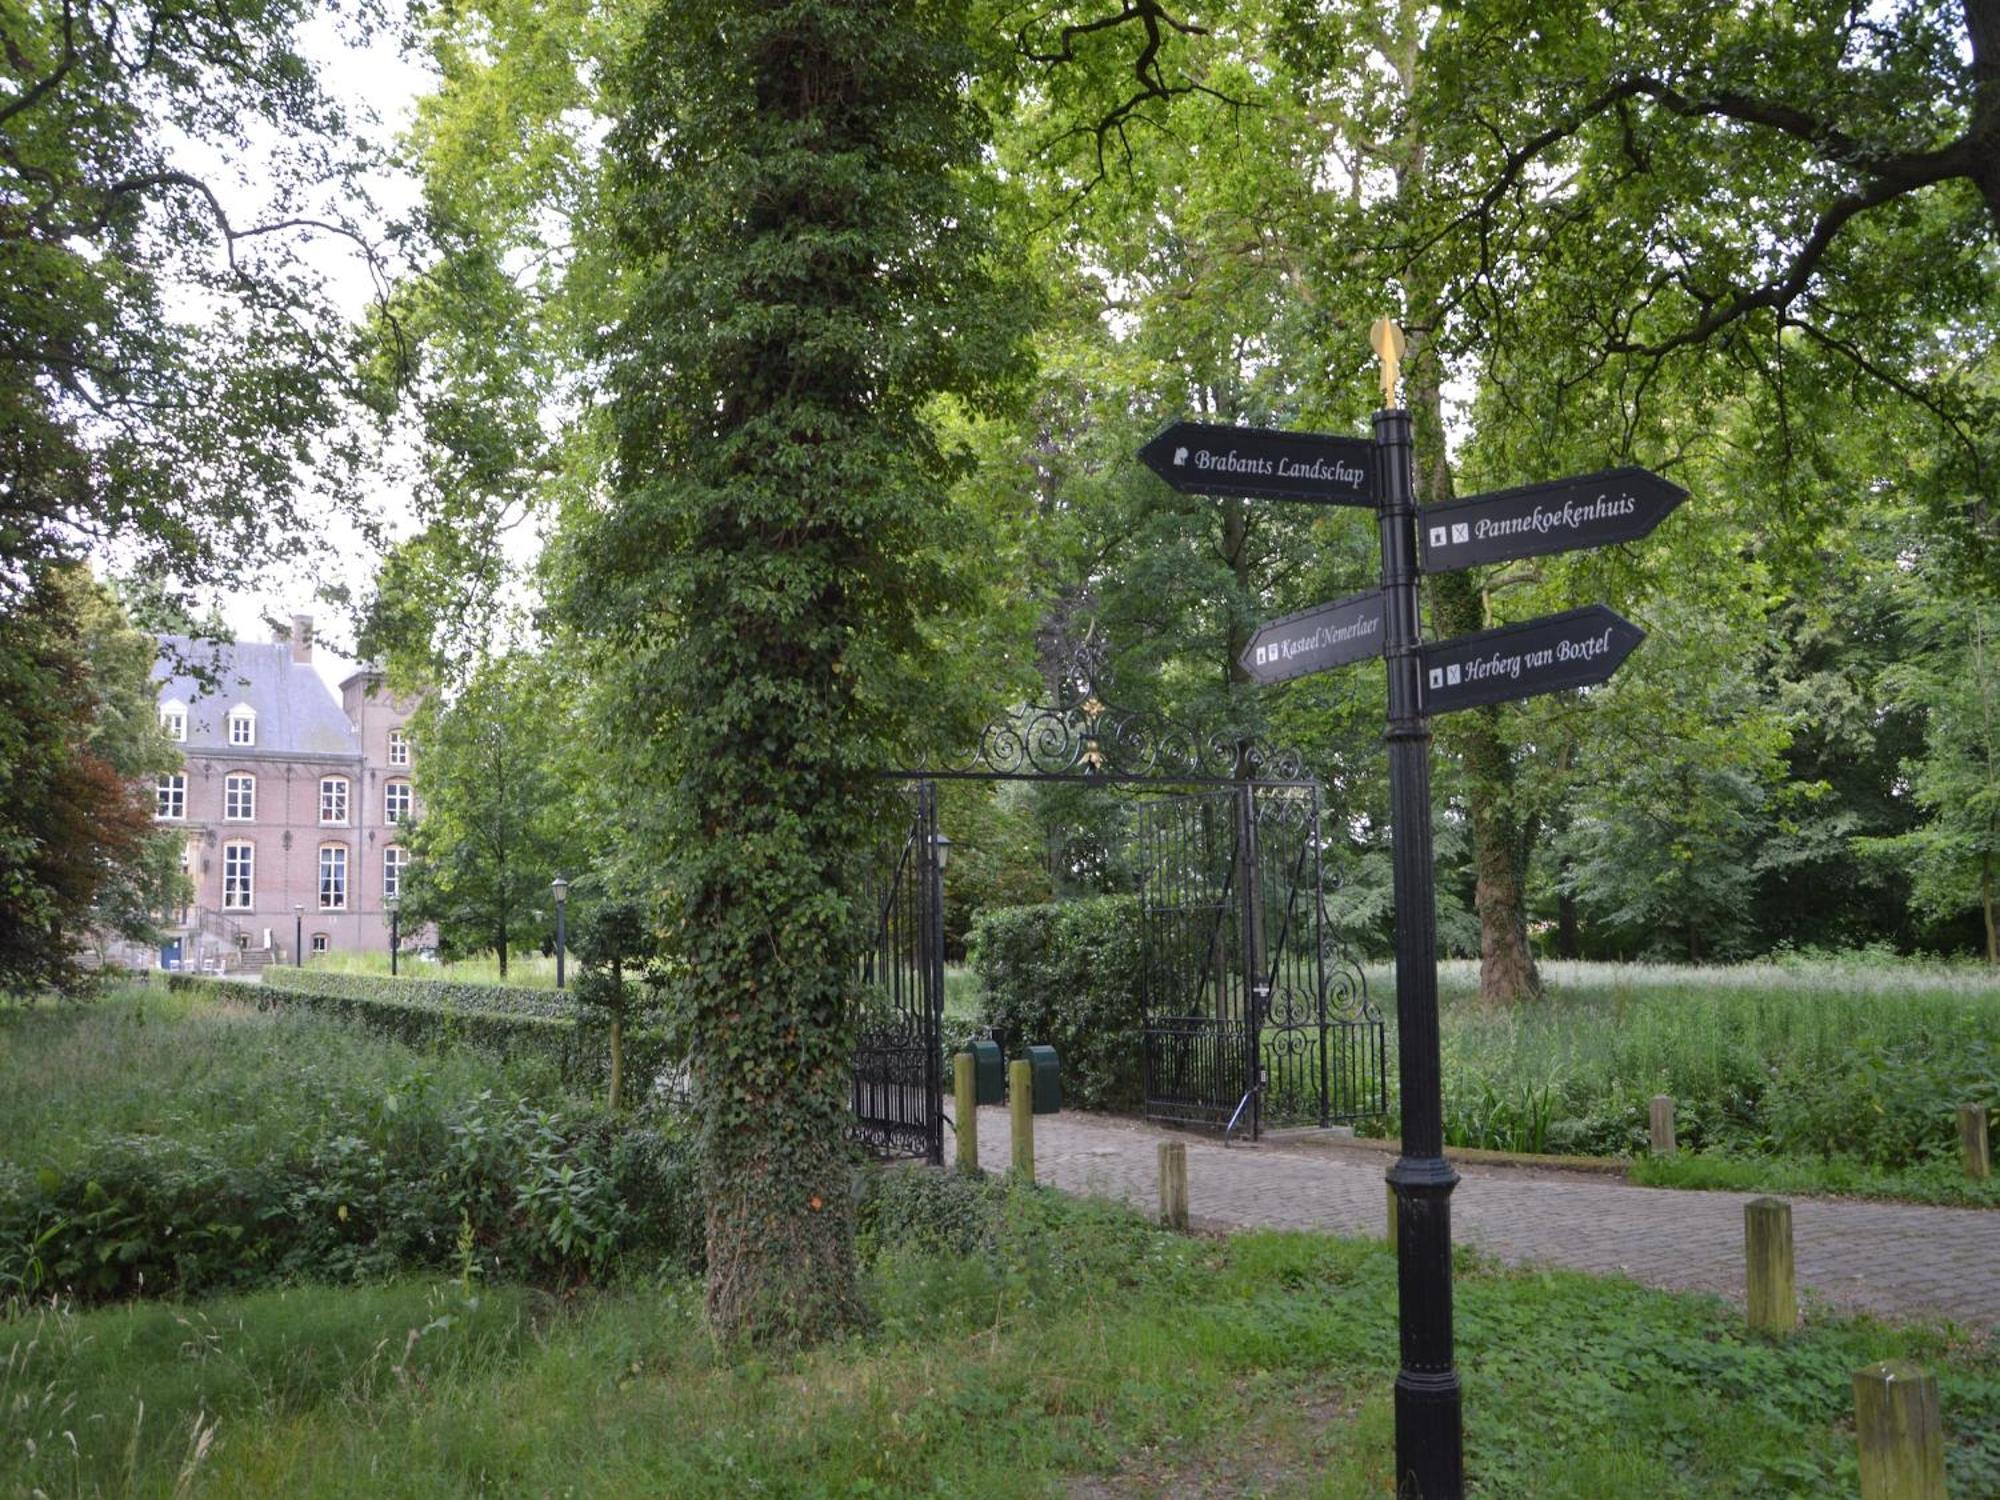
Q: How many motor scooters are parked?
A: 0